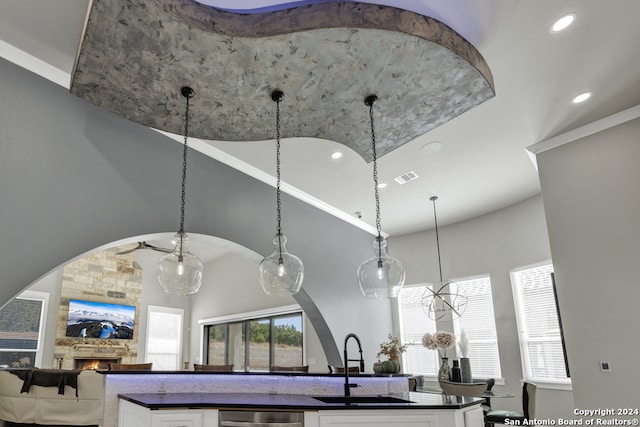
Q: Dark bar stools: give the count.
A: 4